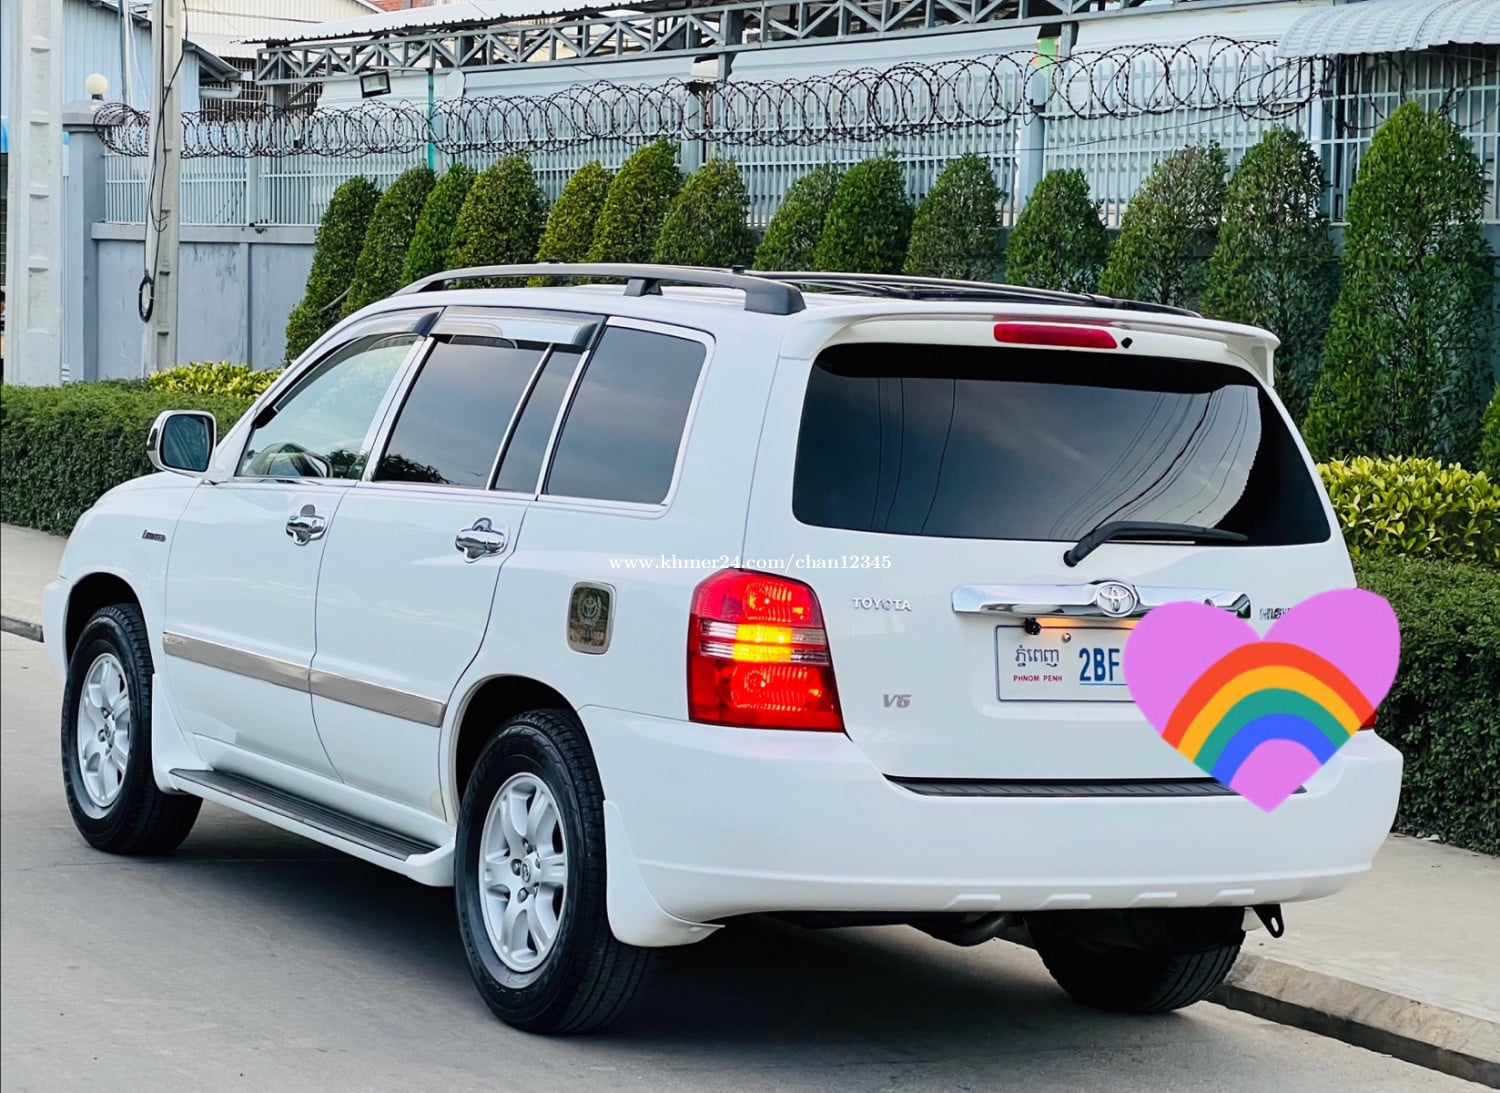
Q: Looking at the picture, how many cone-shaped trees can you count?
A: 14